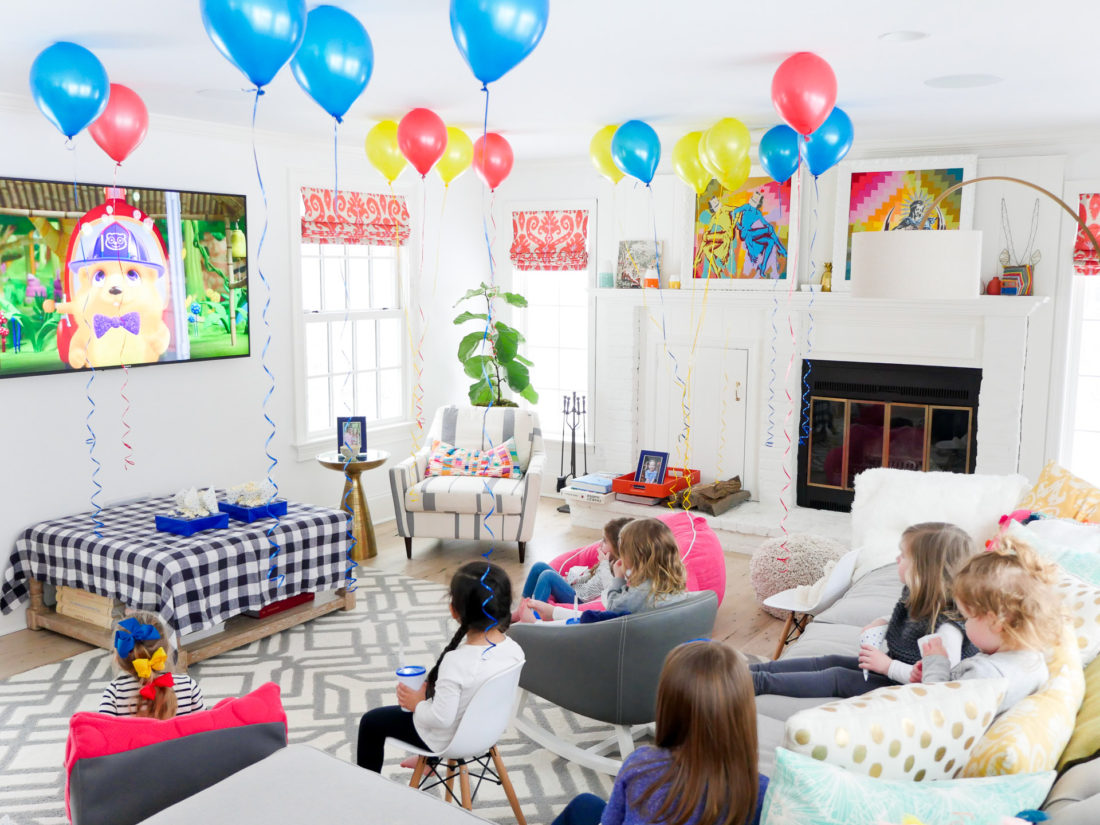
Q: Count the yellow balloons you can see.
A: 6